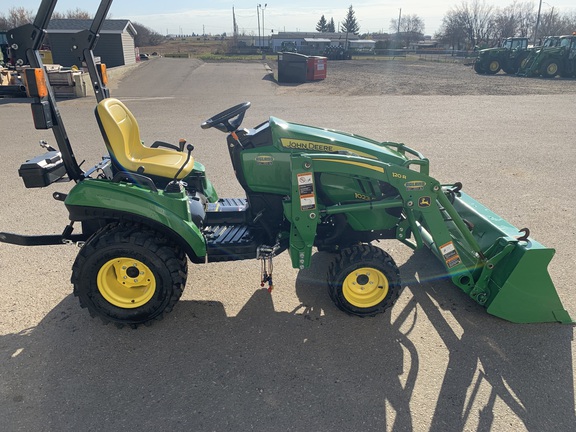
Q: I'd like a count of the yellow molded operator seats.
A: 1